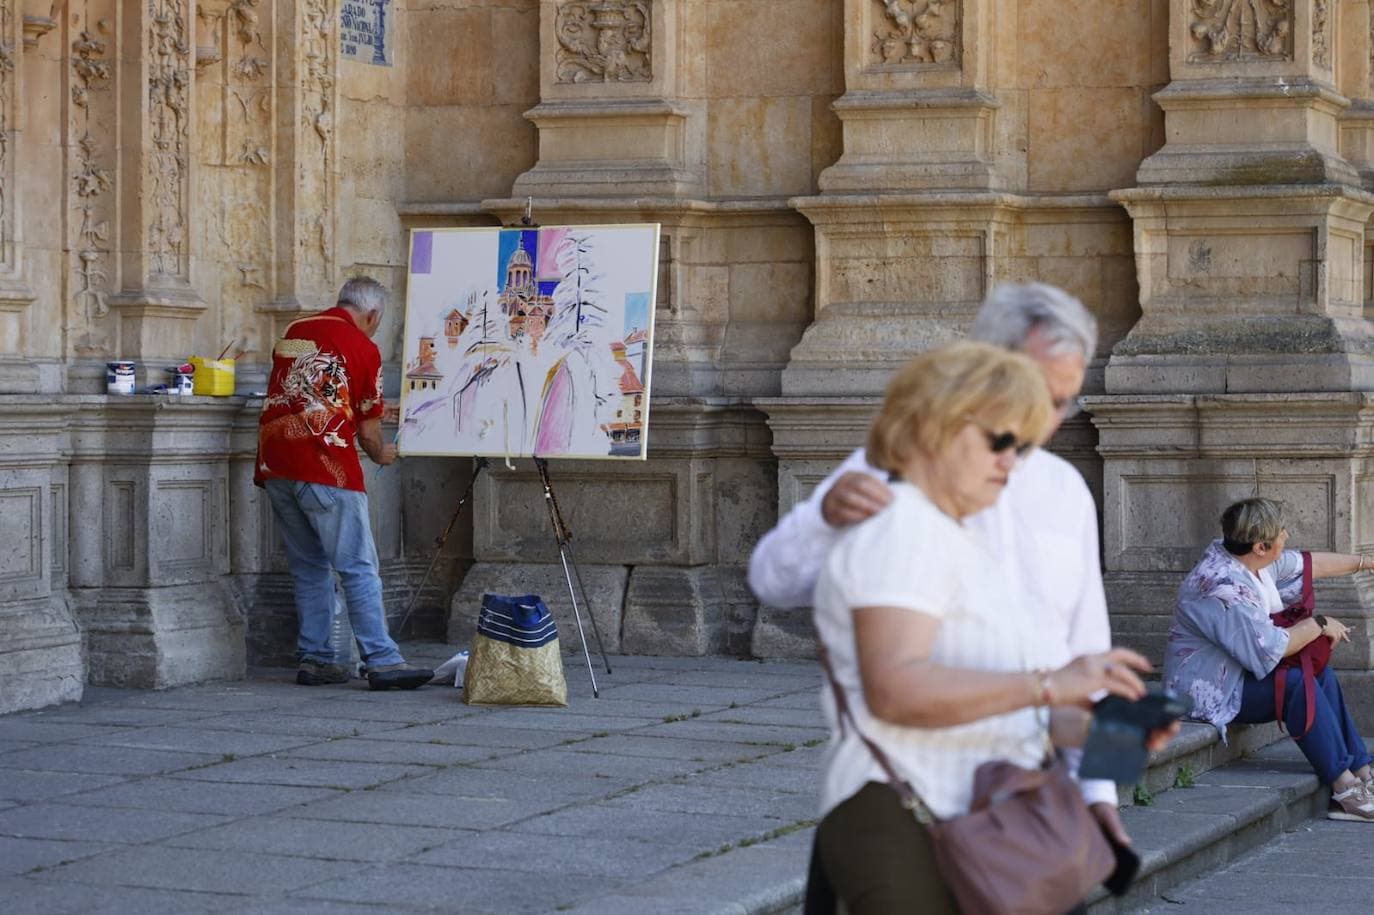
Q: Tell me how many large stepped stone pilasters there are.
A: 3